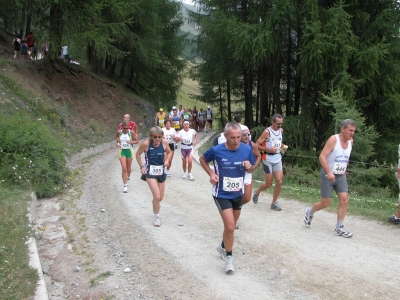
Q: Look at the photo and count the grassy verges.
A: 2